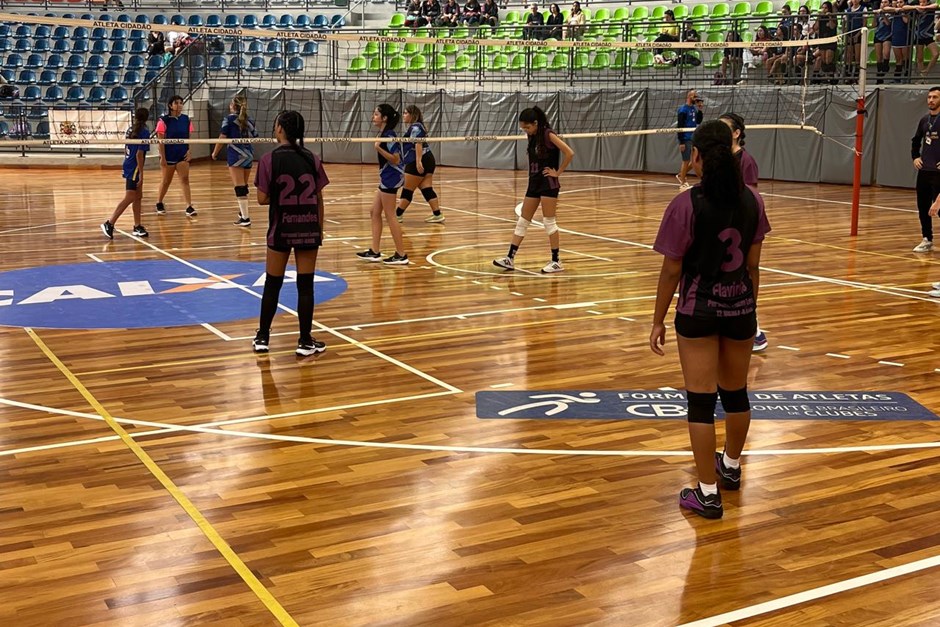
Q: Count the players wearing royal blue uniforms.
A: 5